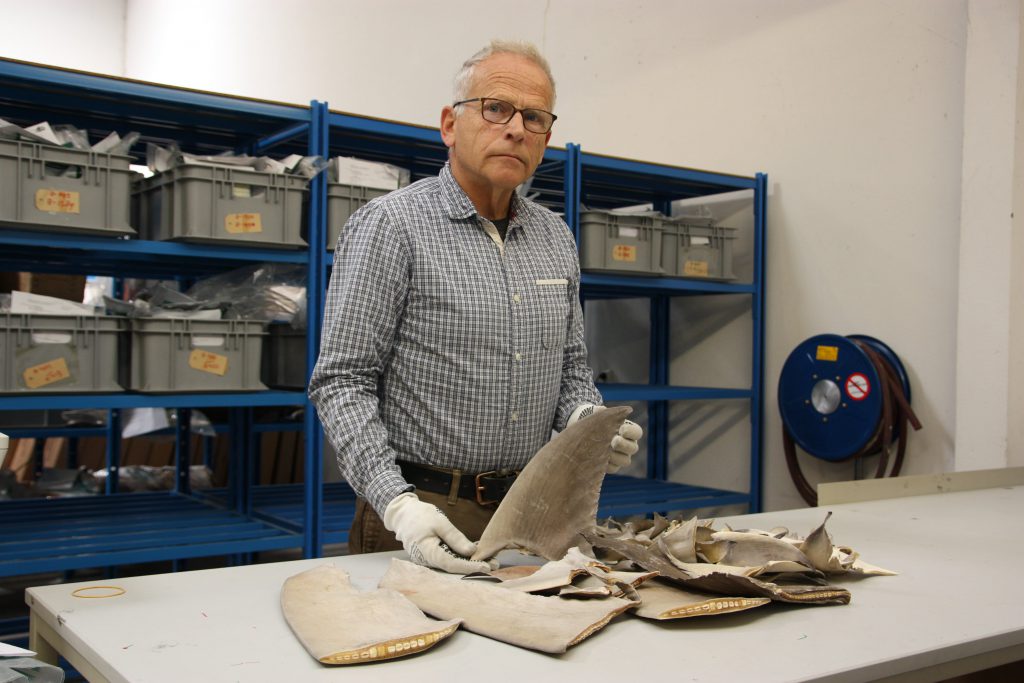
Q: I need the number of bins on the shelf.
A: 8